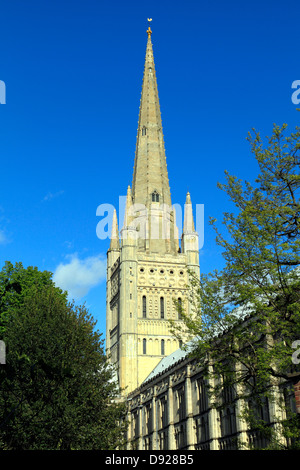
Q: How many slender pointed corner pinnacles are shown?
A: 3